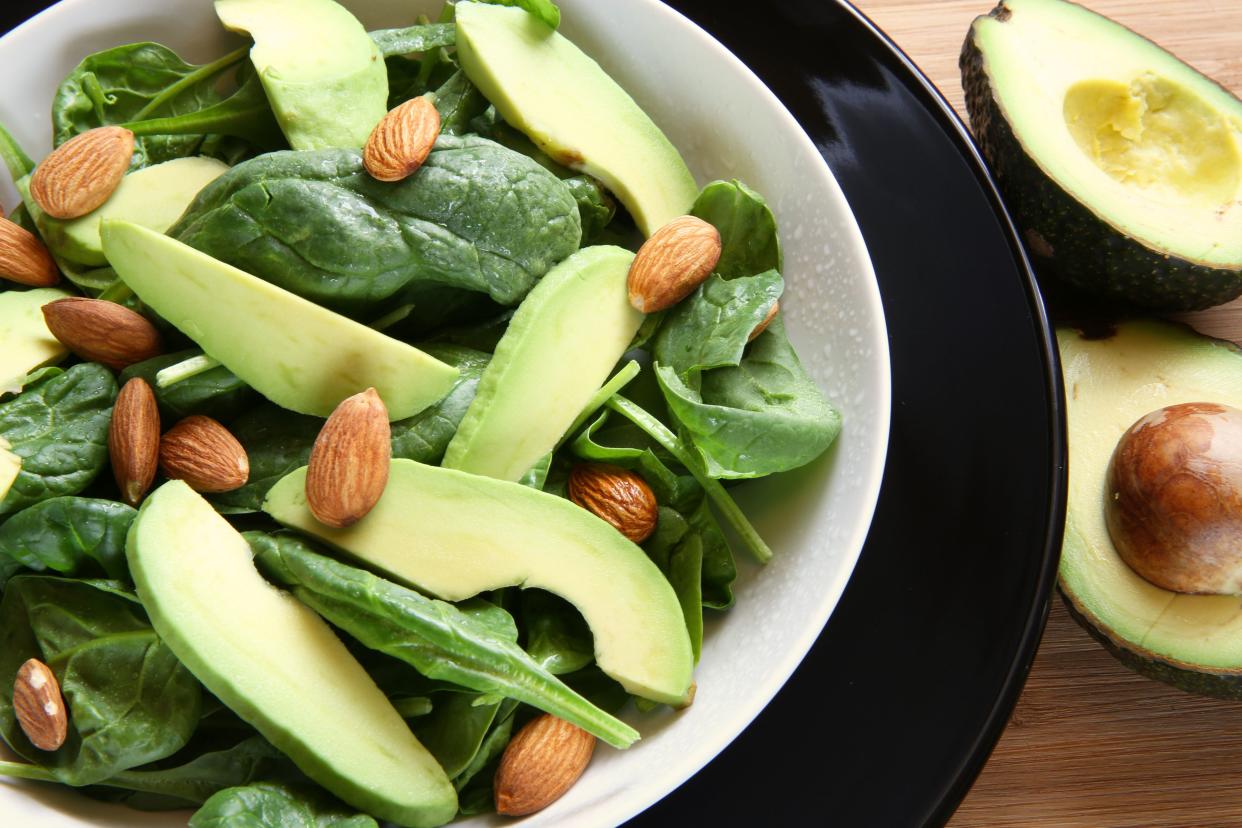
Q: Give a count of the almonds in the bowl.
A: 12